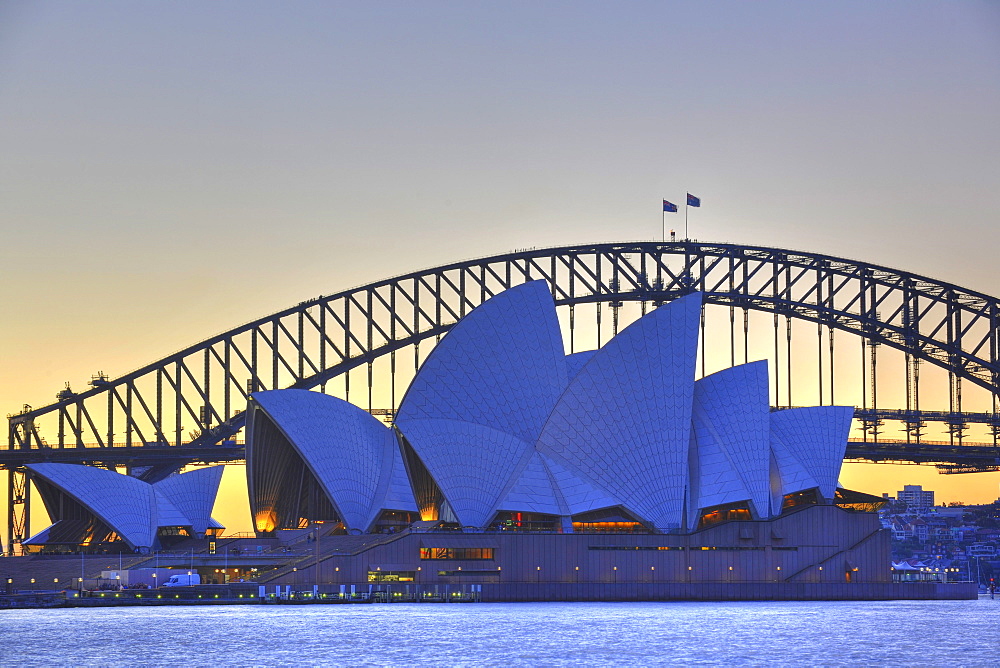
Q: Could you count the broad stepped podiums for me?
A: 1